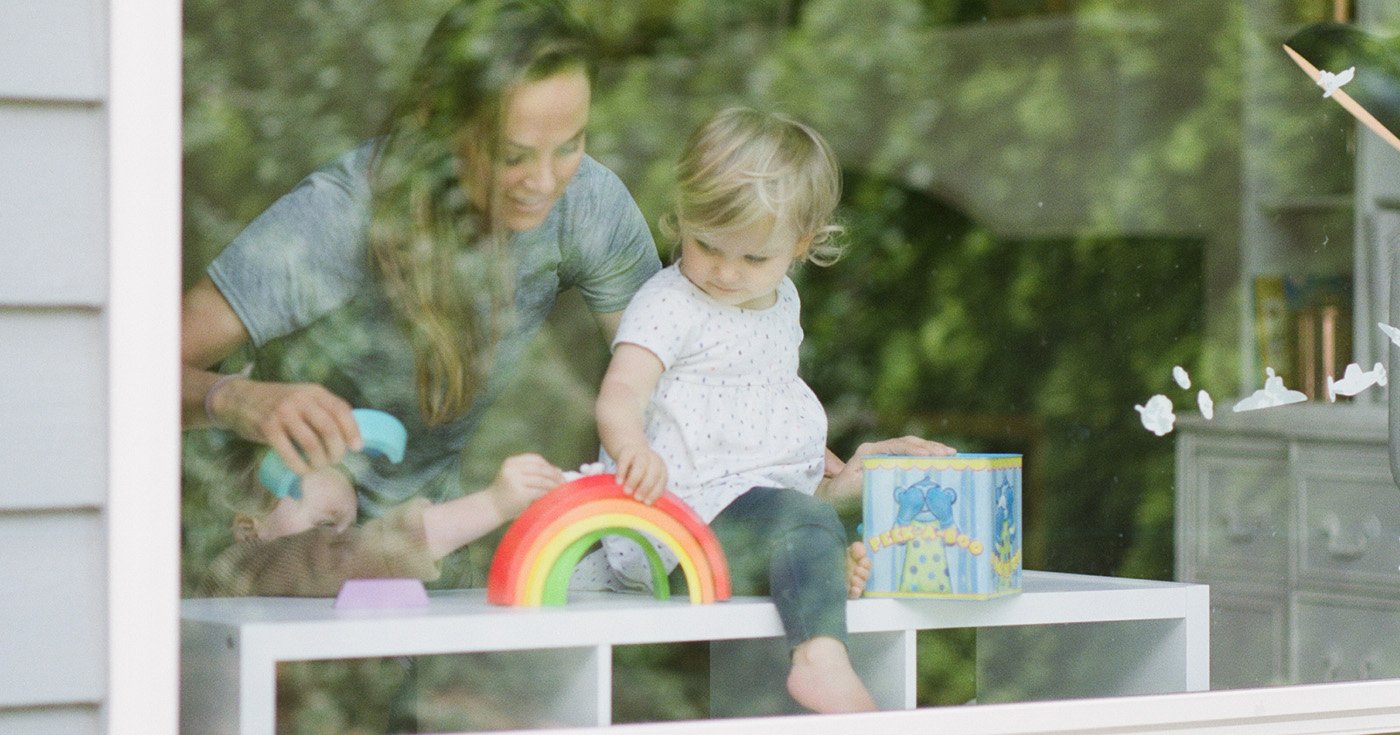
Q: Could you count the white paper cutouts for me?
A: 7